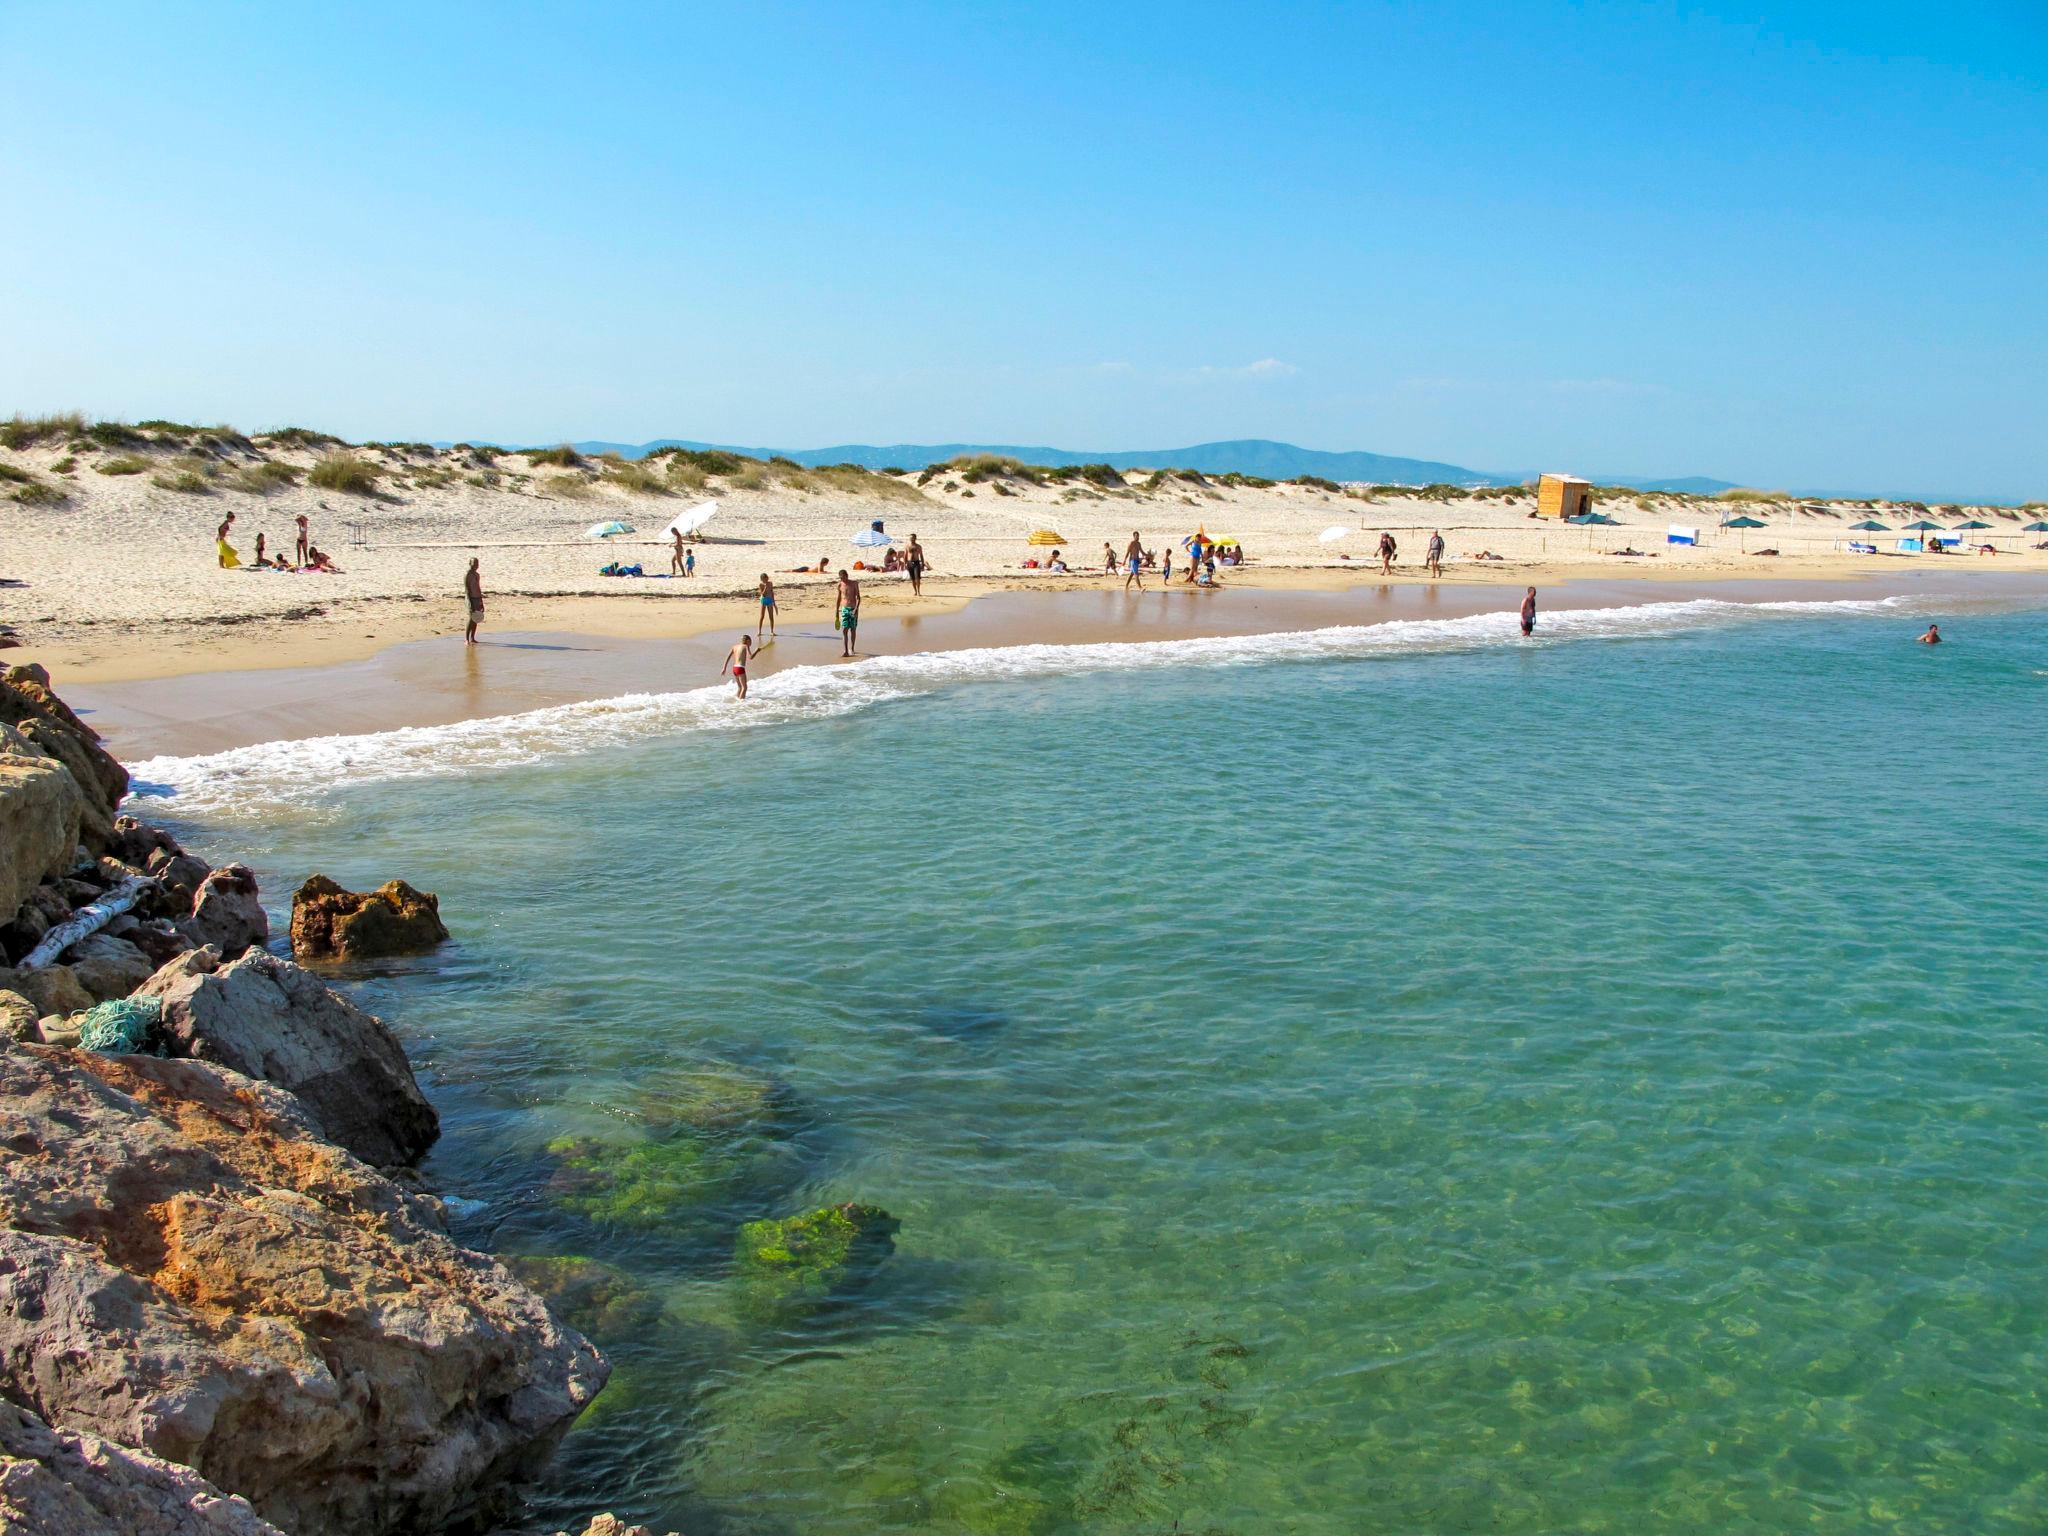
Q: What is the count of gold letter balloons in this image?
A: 0